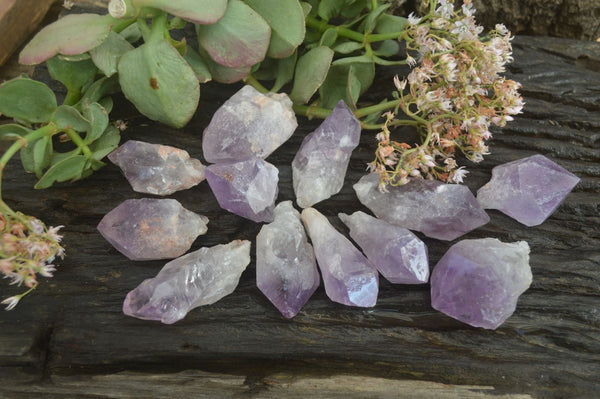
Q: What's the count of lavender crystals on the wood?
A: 12